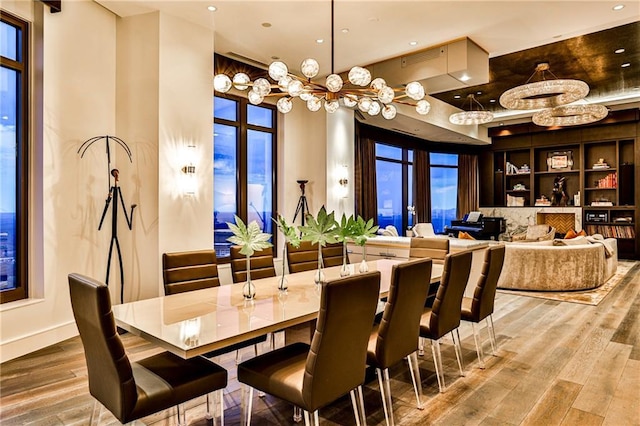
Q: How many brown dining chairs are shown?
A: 10